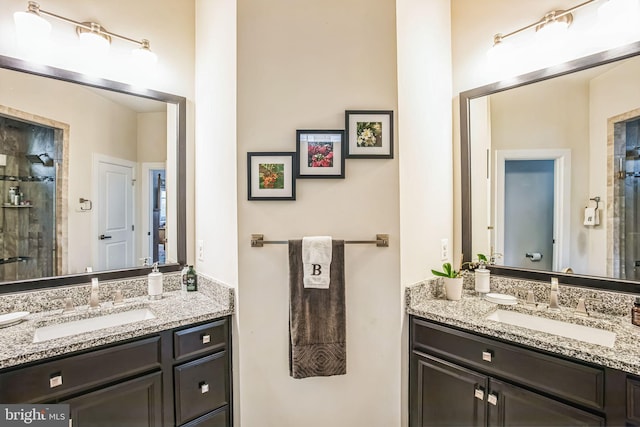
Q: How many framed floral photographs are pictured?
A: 3